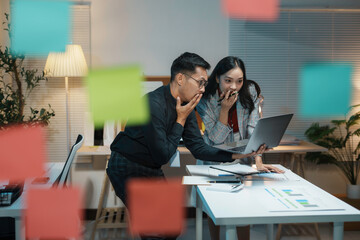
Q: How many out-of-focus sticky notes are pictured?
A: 7